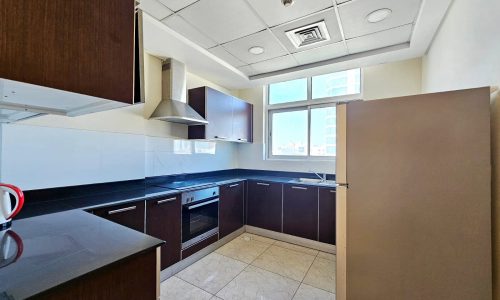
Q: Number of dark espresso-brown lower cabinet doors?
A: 6